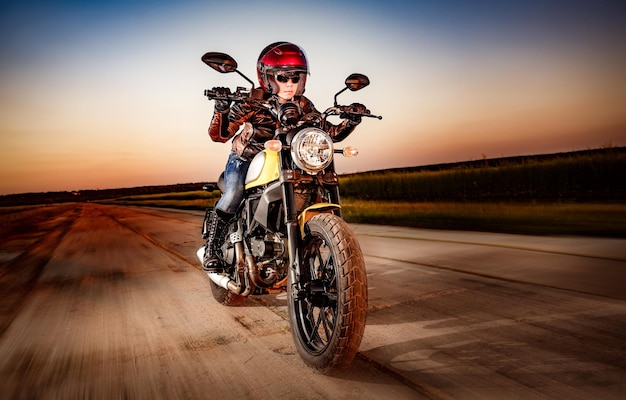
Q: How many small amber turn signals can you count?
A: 2